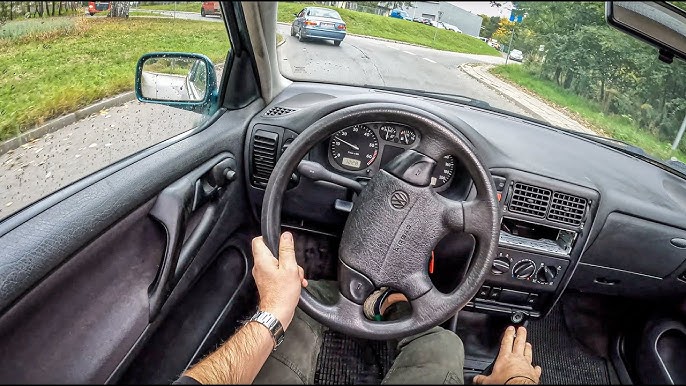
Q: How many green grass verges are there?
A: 3